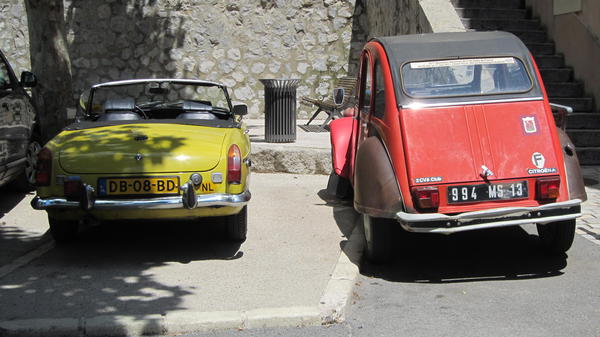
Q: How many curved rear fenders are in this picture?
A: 2